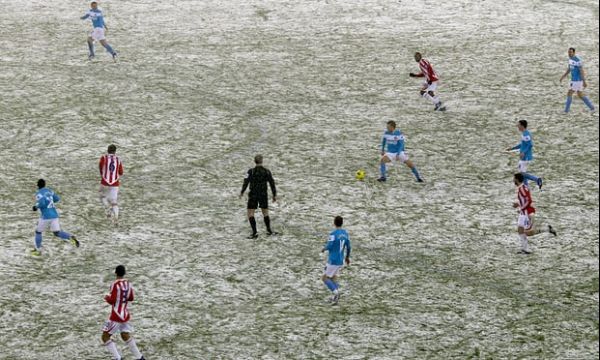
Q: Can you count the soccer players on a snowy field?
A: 10